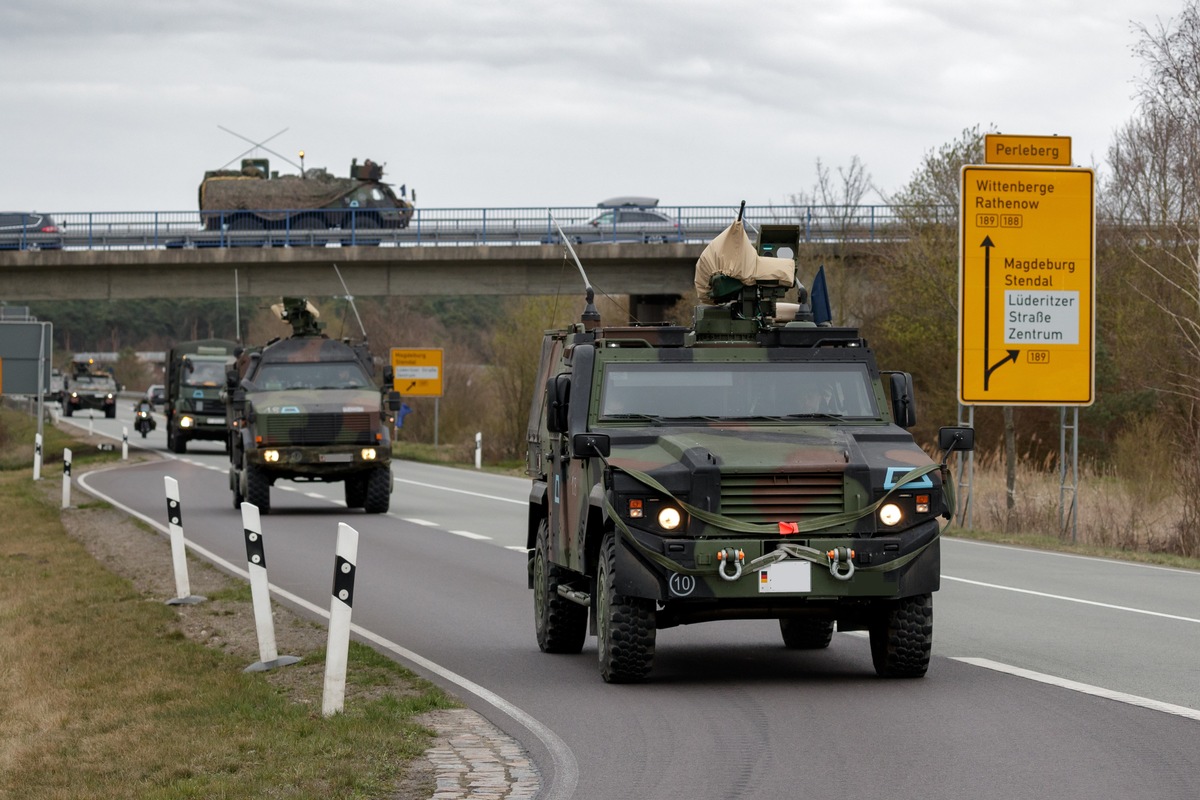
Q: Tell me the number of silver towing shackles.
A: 2